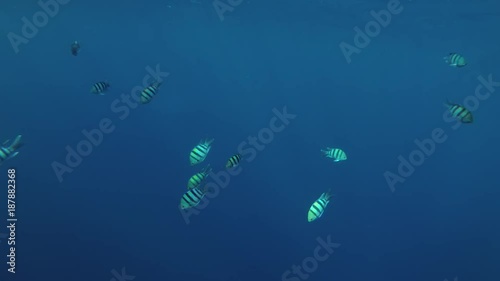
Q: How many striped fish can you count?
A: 11